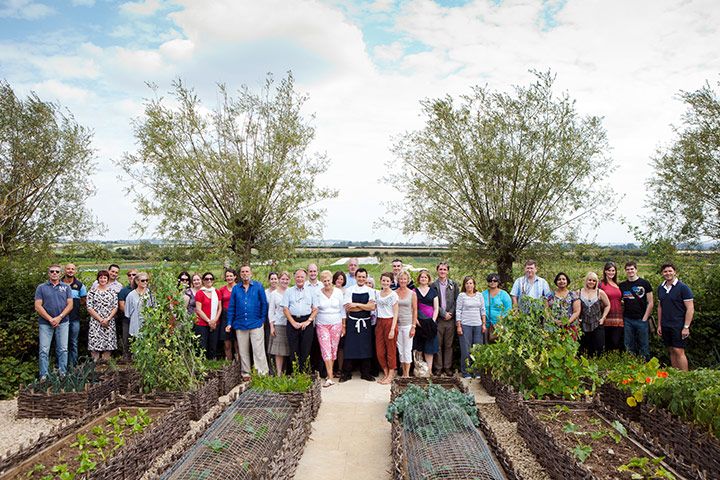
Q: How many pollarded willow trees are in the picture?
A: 4